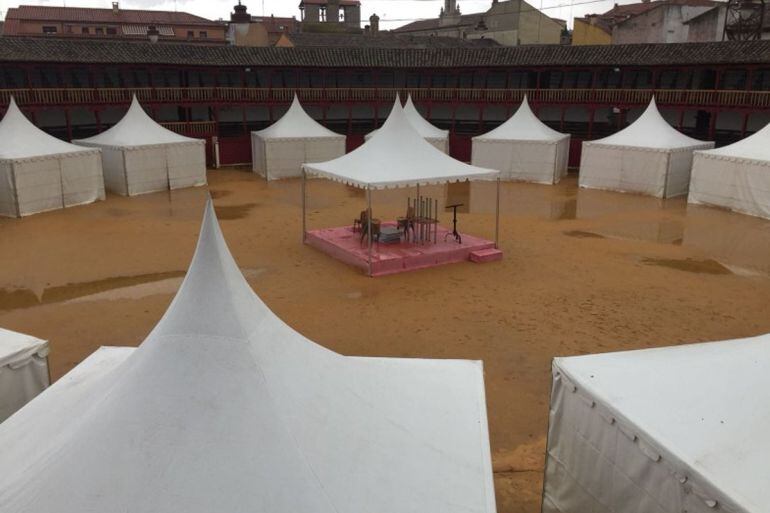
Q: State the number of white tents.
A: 11